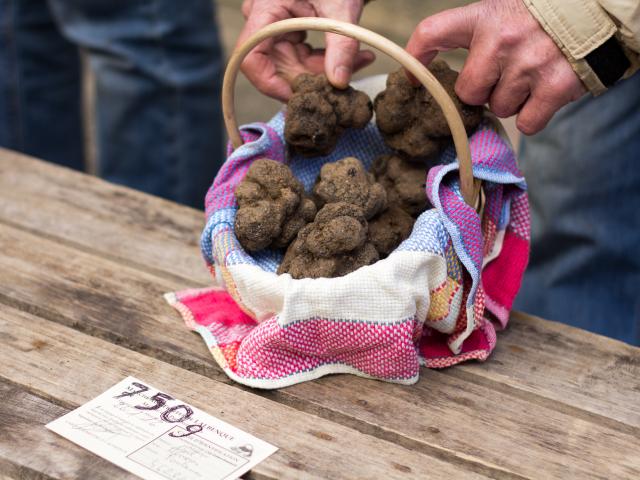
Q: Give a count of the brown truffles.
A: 7